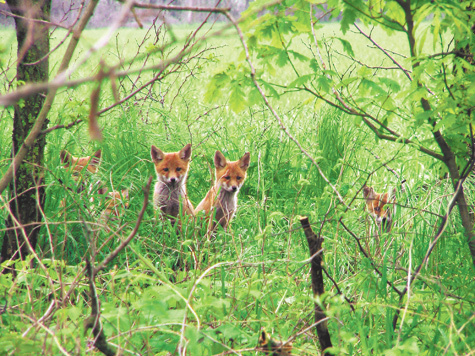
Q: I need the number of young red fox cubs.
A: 5